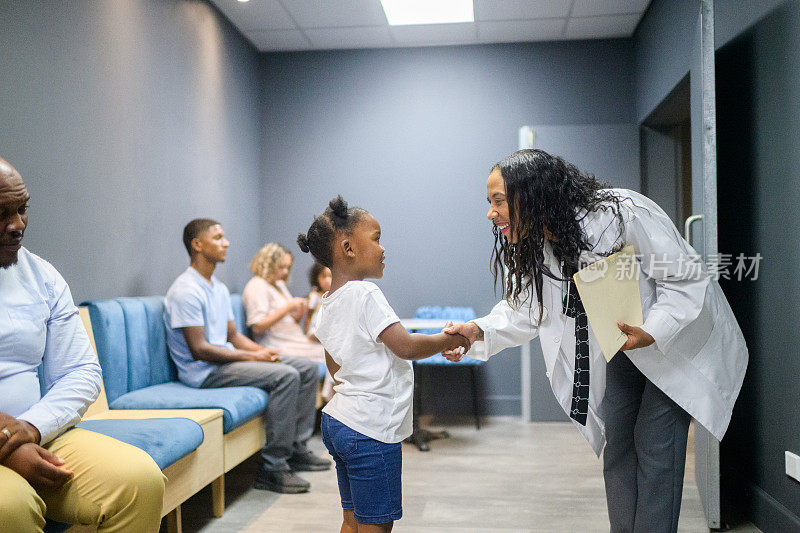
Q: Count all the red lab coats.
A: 0